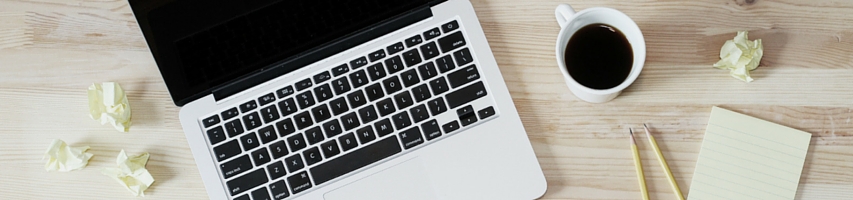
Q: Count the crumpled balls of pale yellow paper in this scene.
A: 4